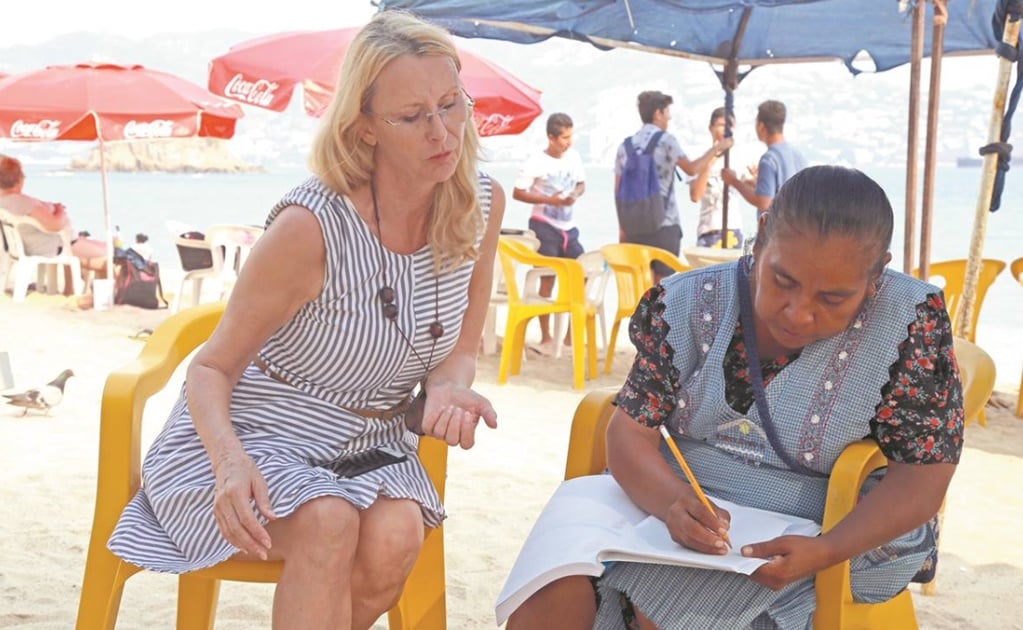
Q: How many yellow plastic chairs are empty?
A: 4